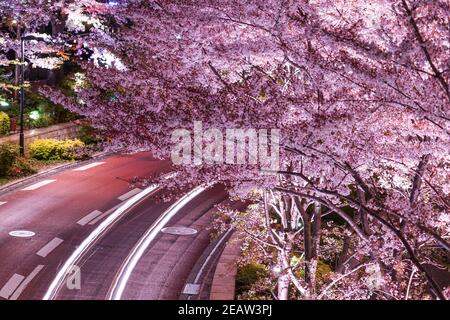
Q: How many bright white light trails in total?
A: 2